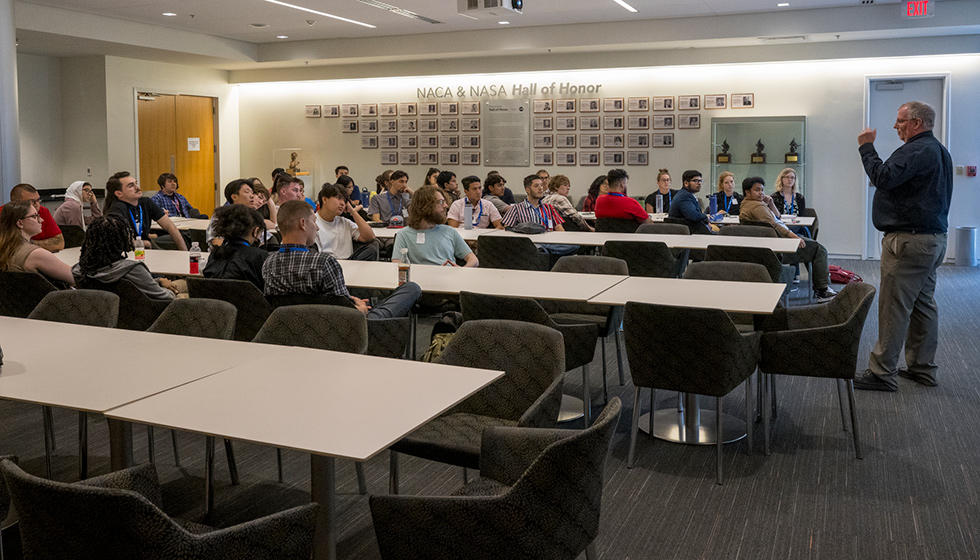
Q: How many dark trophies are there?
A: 3